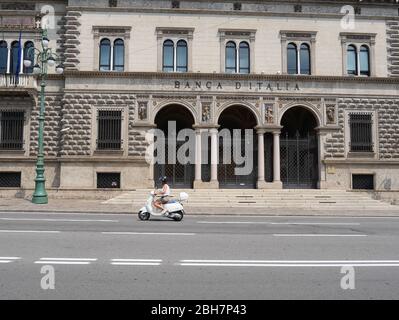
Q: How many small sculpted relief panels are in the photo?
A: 4